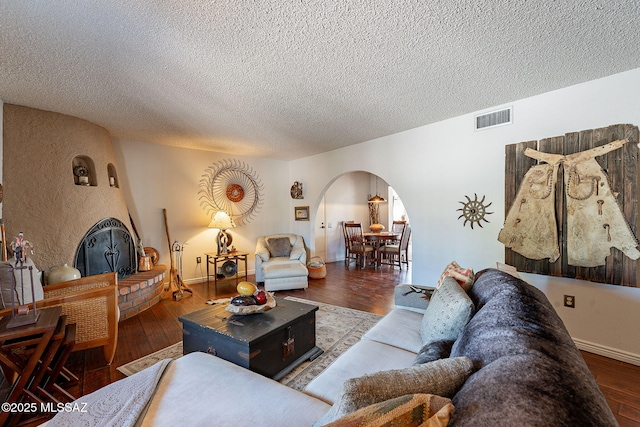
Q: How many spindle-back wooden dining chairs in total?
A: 4